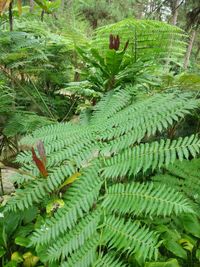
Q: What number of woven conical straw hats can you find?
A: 0